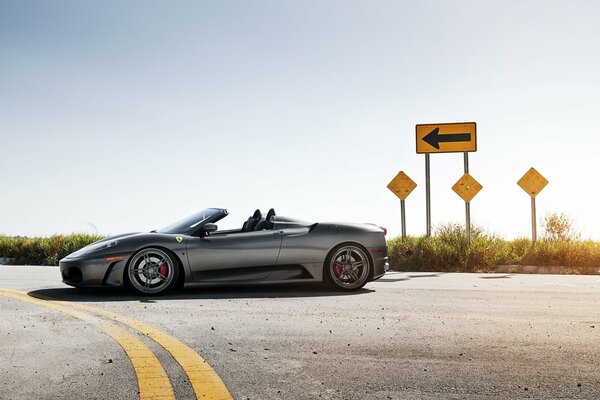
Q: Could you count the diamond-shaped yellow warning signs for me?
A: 3